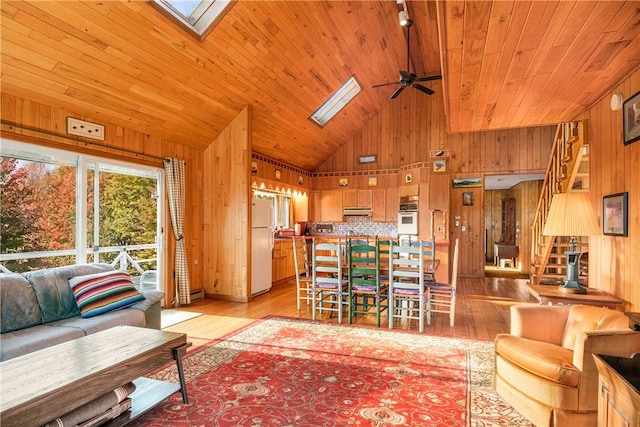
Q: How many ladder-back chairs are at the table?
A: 8